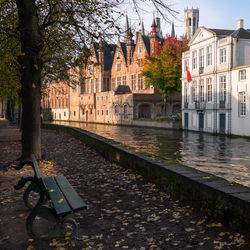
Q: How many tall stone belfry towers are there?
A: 1